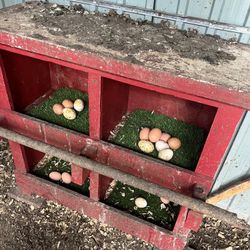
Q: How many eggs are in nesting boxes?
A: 15